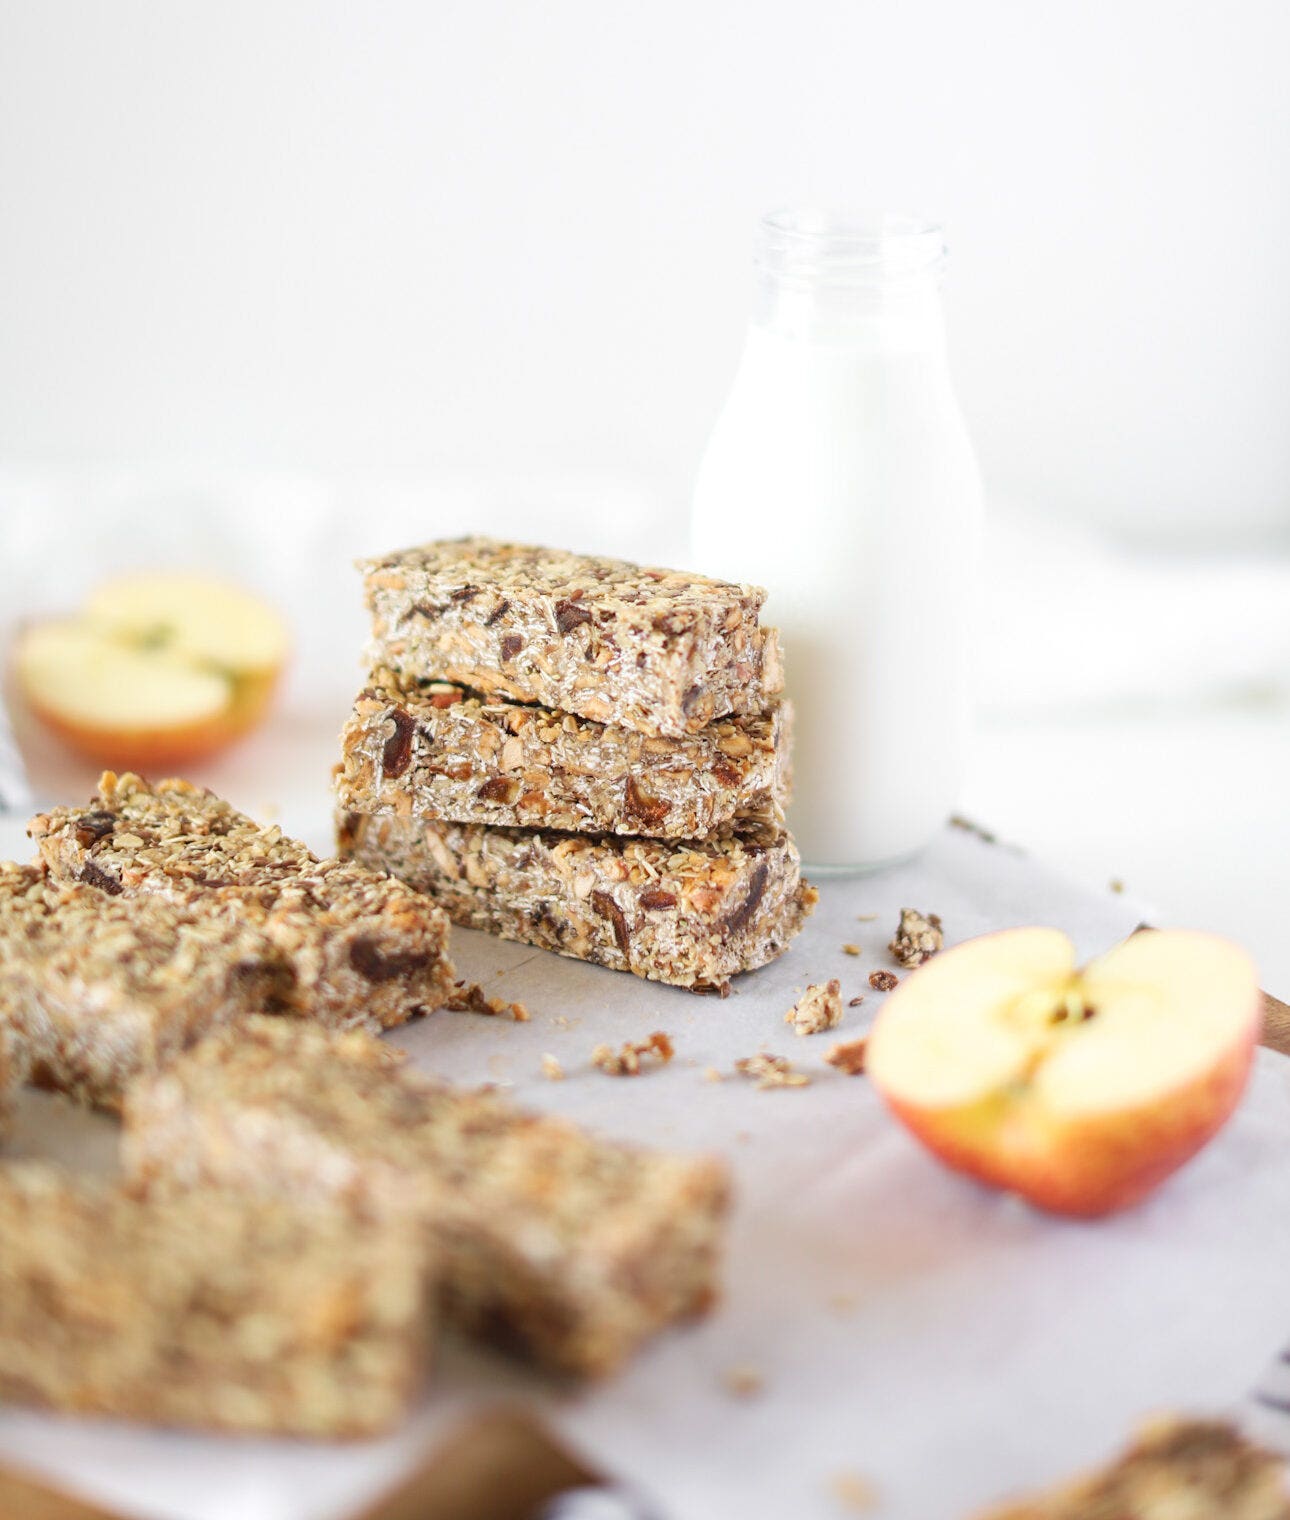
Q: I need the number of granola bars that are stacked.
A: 3